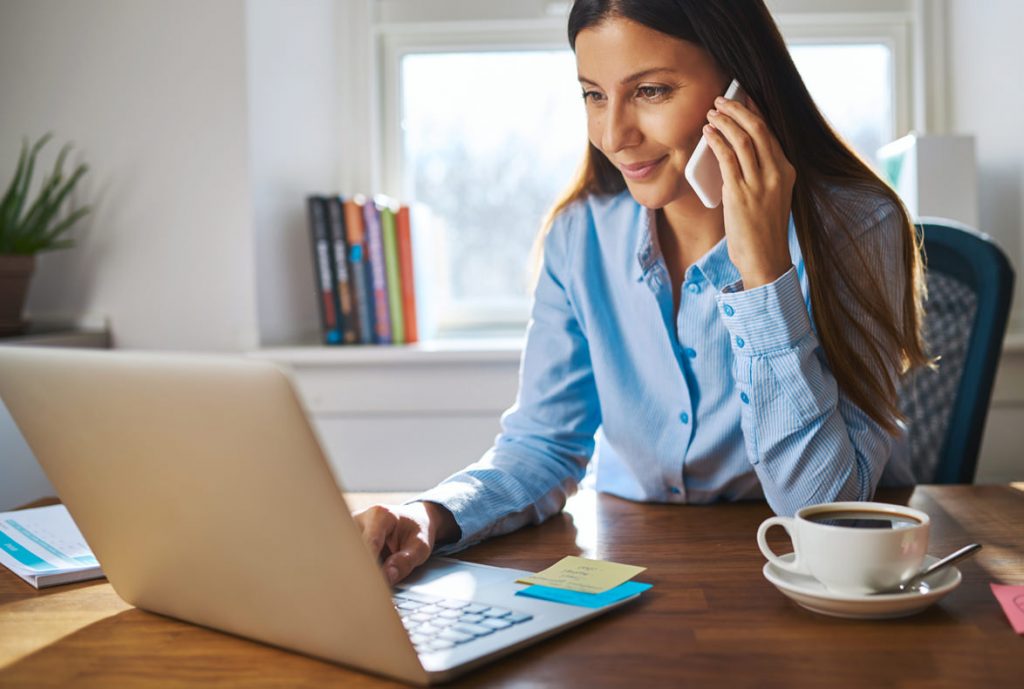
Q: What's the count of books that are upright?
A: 6